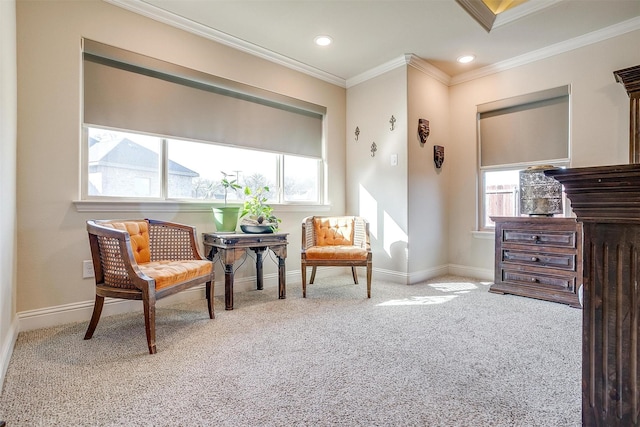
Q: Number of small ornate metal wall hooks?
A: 3